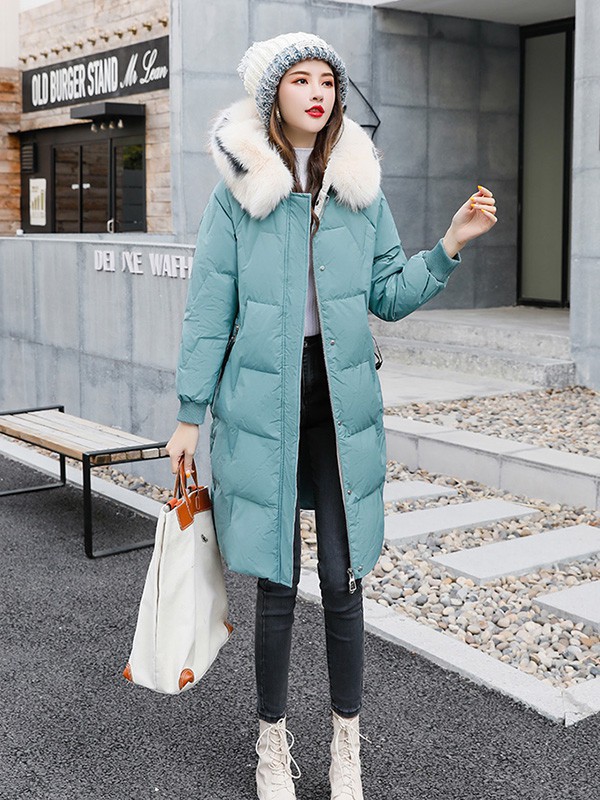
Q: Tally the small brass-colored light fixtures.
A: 12